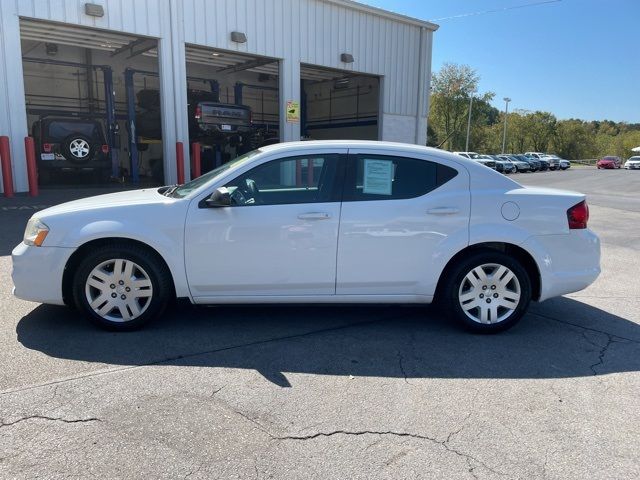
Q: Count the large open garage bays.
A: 3